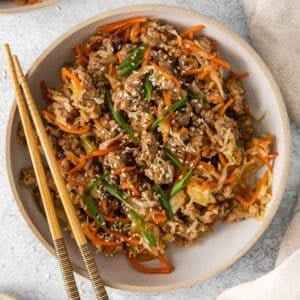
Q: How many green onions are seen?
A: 11